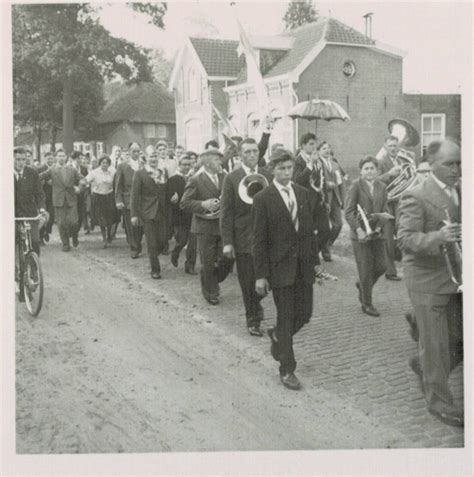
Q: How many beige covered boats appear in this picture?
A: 0